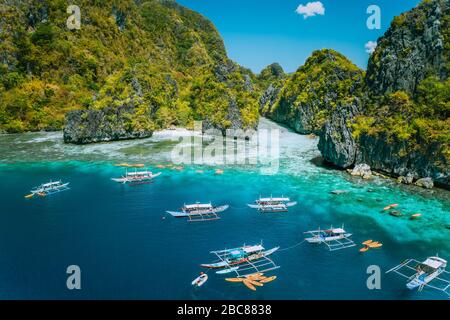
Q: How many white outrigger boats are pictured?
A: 7